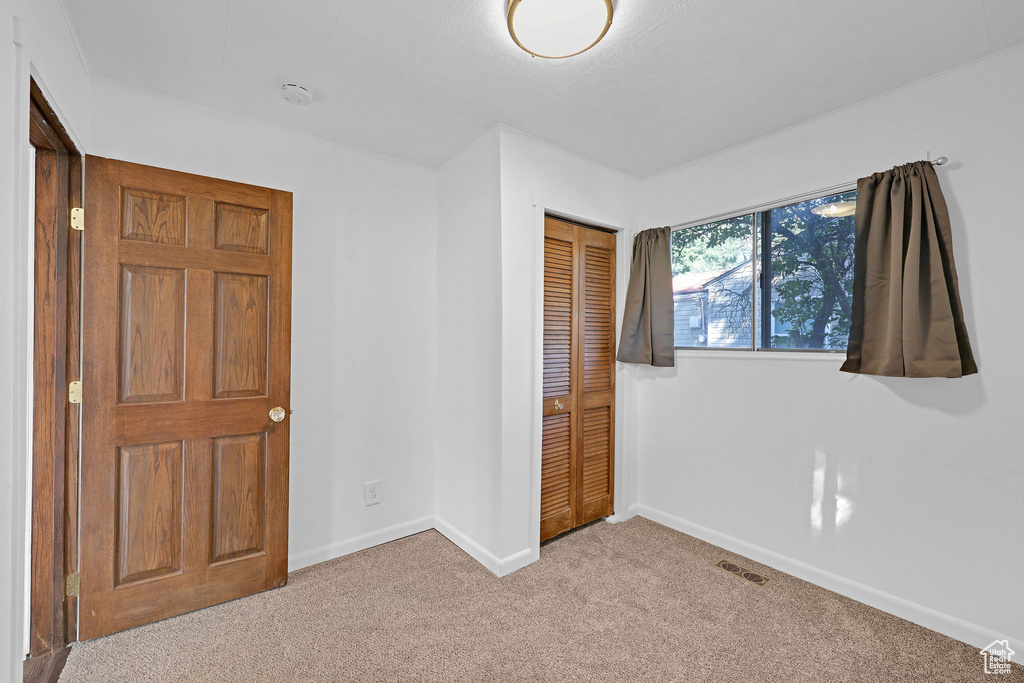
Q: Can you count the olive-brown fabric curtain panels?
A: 2